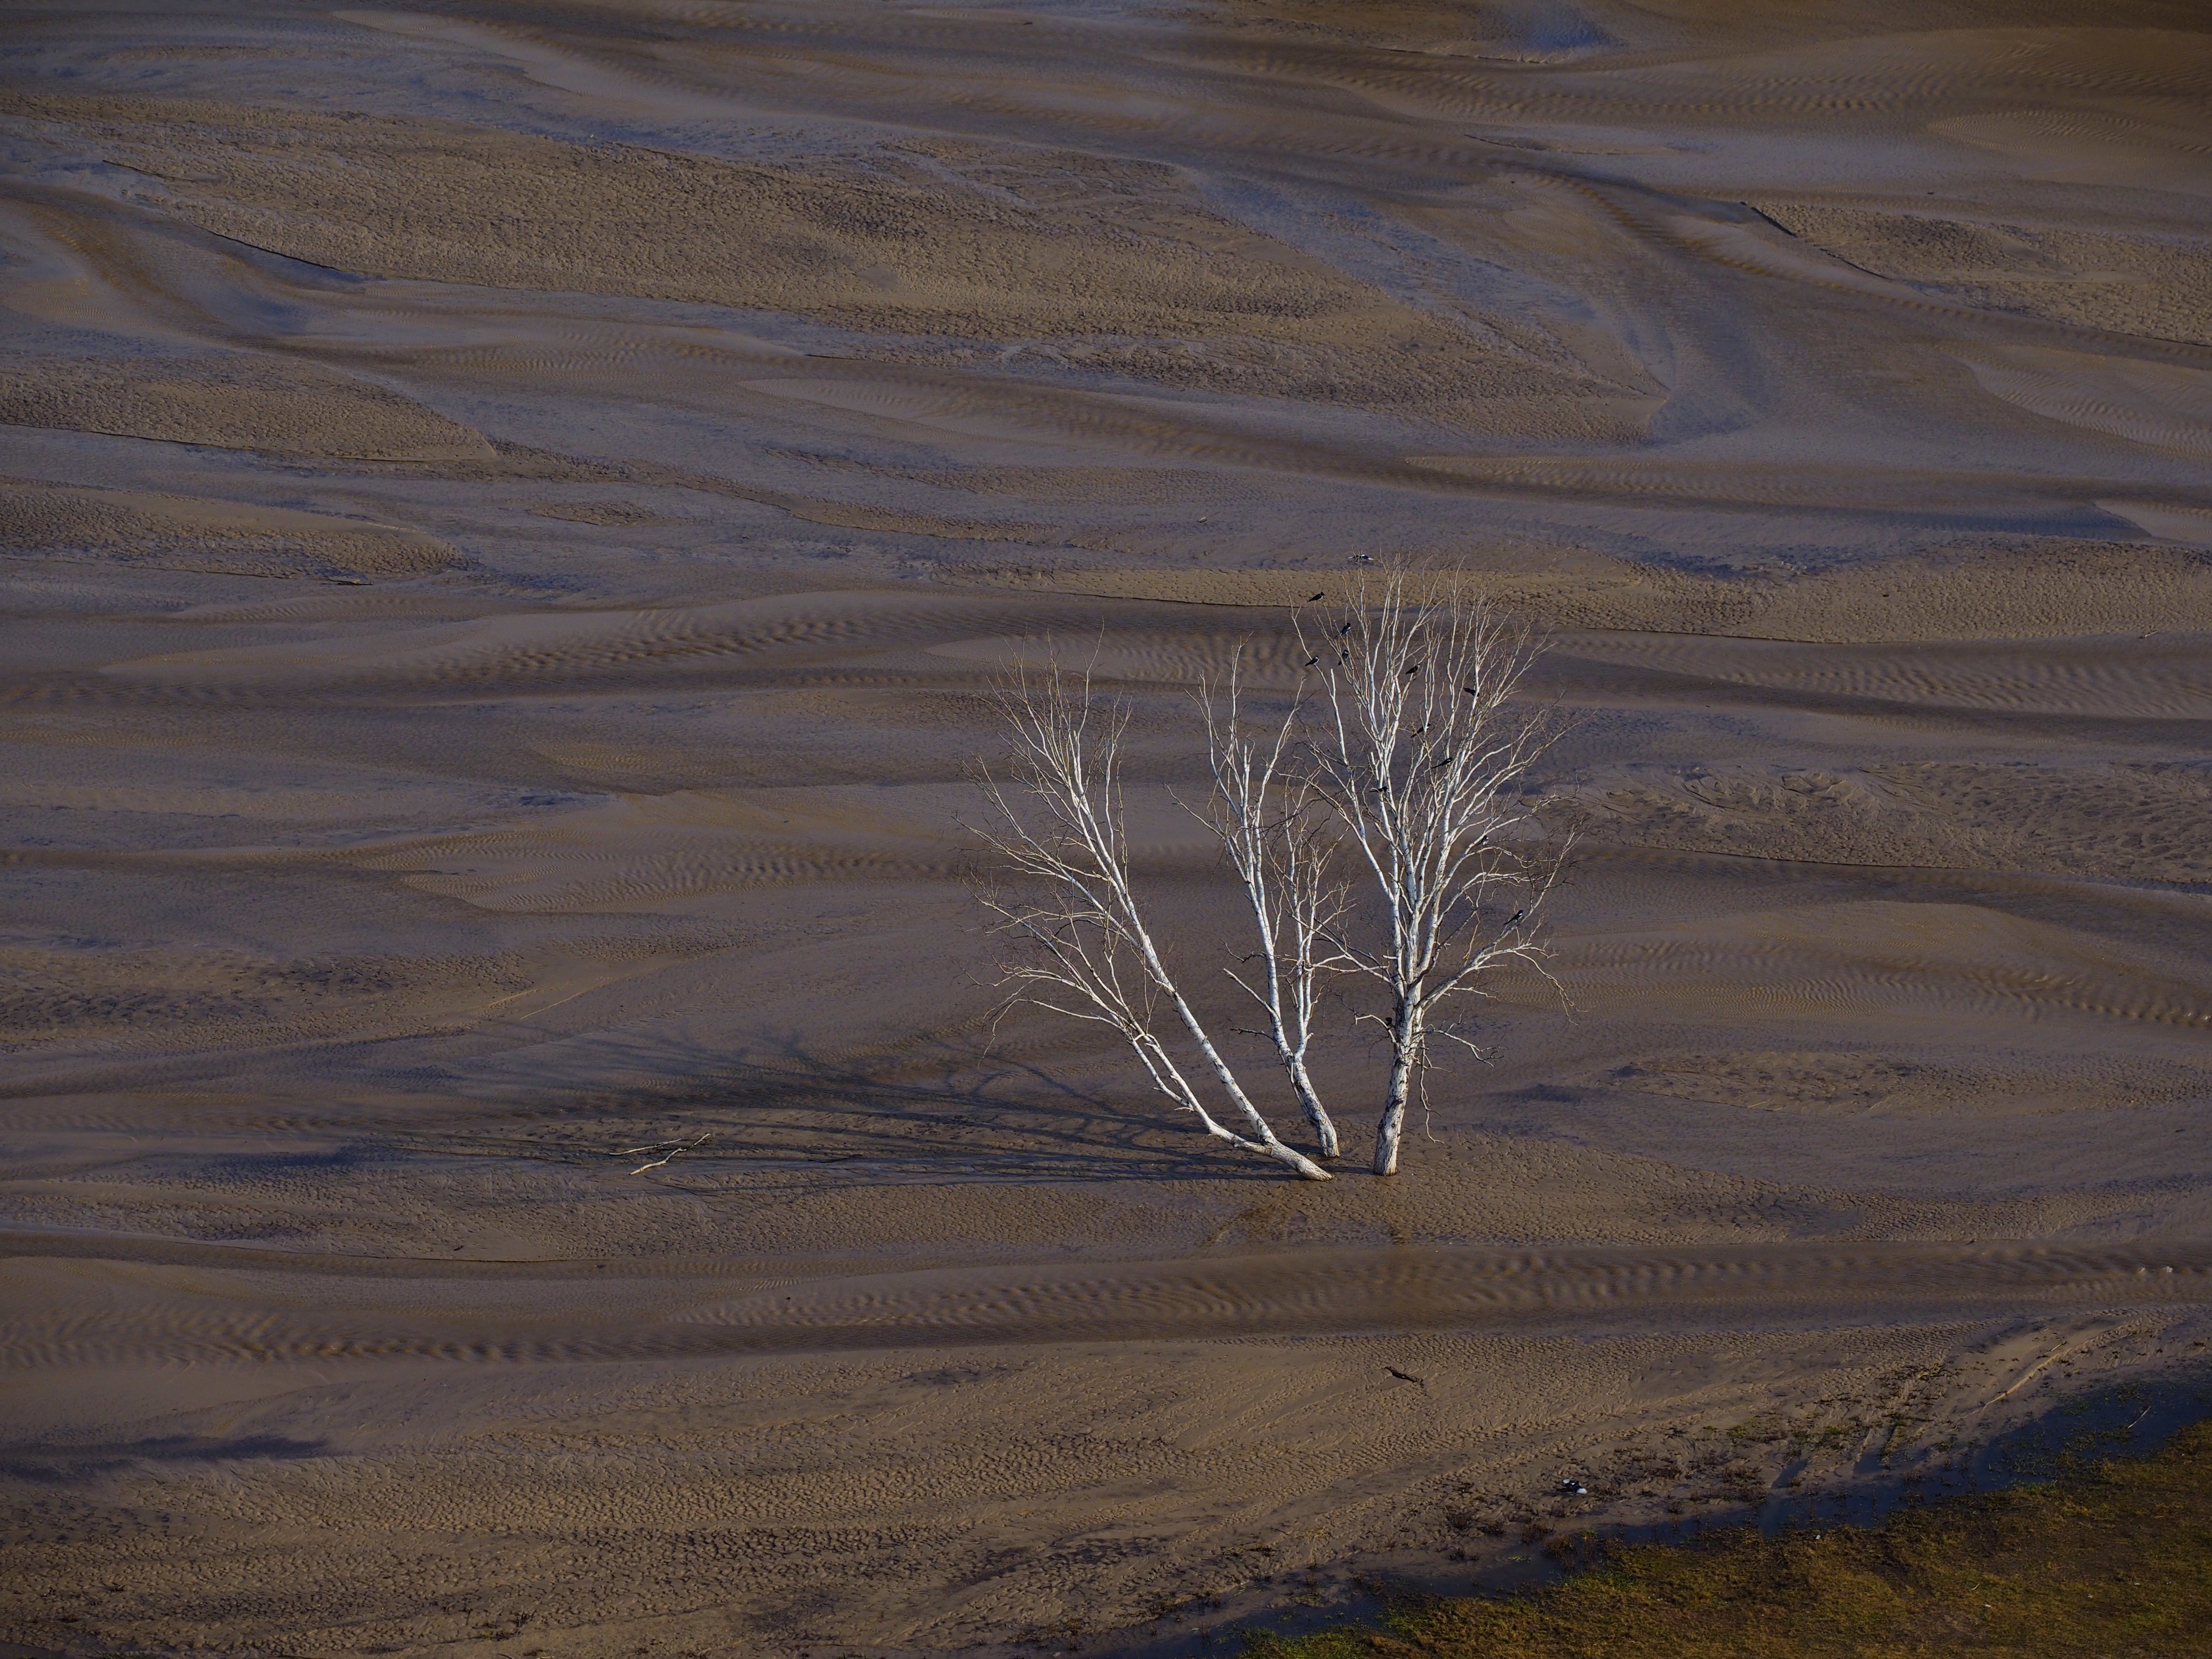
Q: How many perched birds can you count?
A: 11